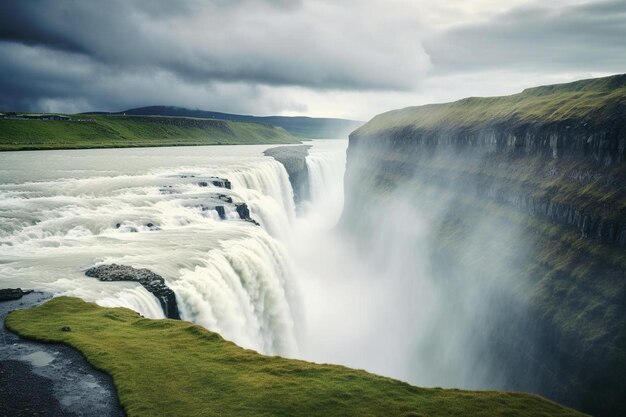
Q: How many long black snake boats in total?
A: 0